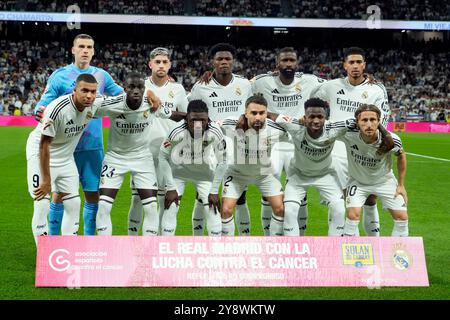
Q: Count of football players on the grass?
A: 11